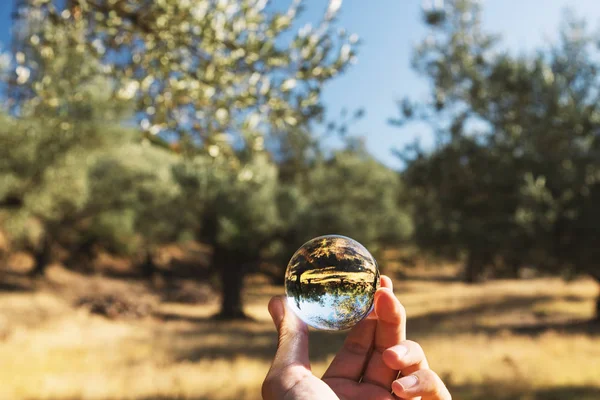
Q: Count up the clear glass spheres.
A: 1